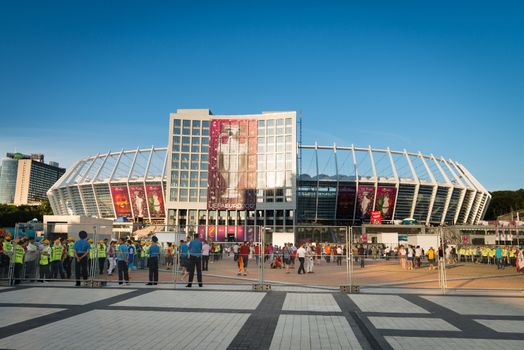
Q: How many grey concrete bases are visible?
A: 3